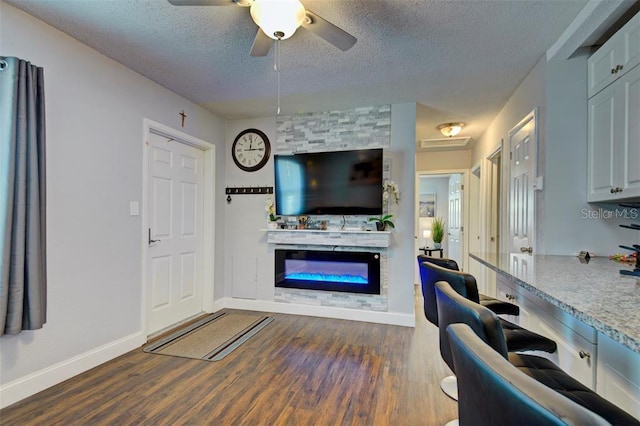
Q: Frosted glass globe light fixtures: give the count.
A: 2